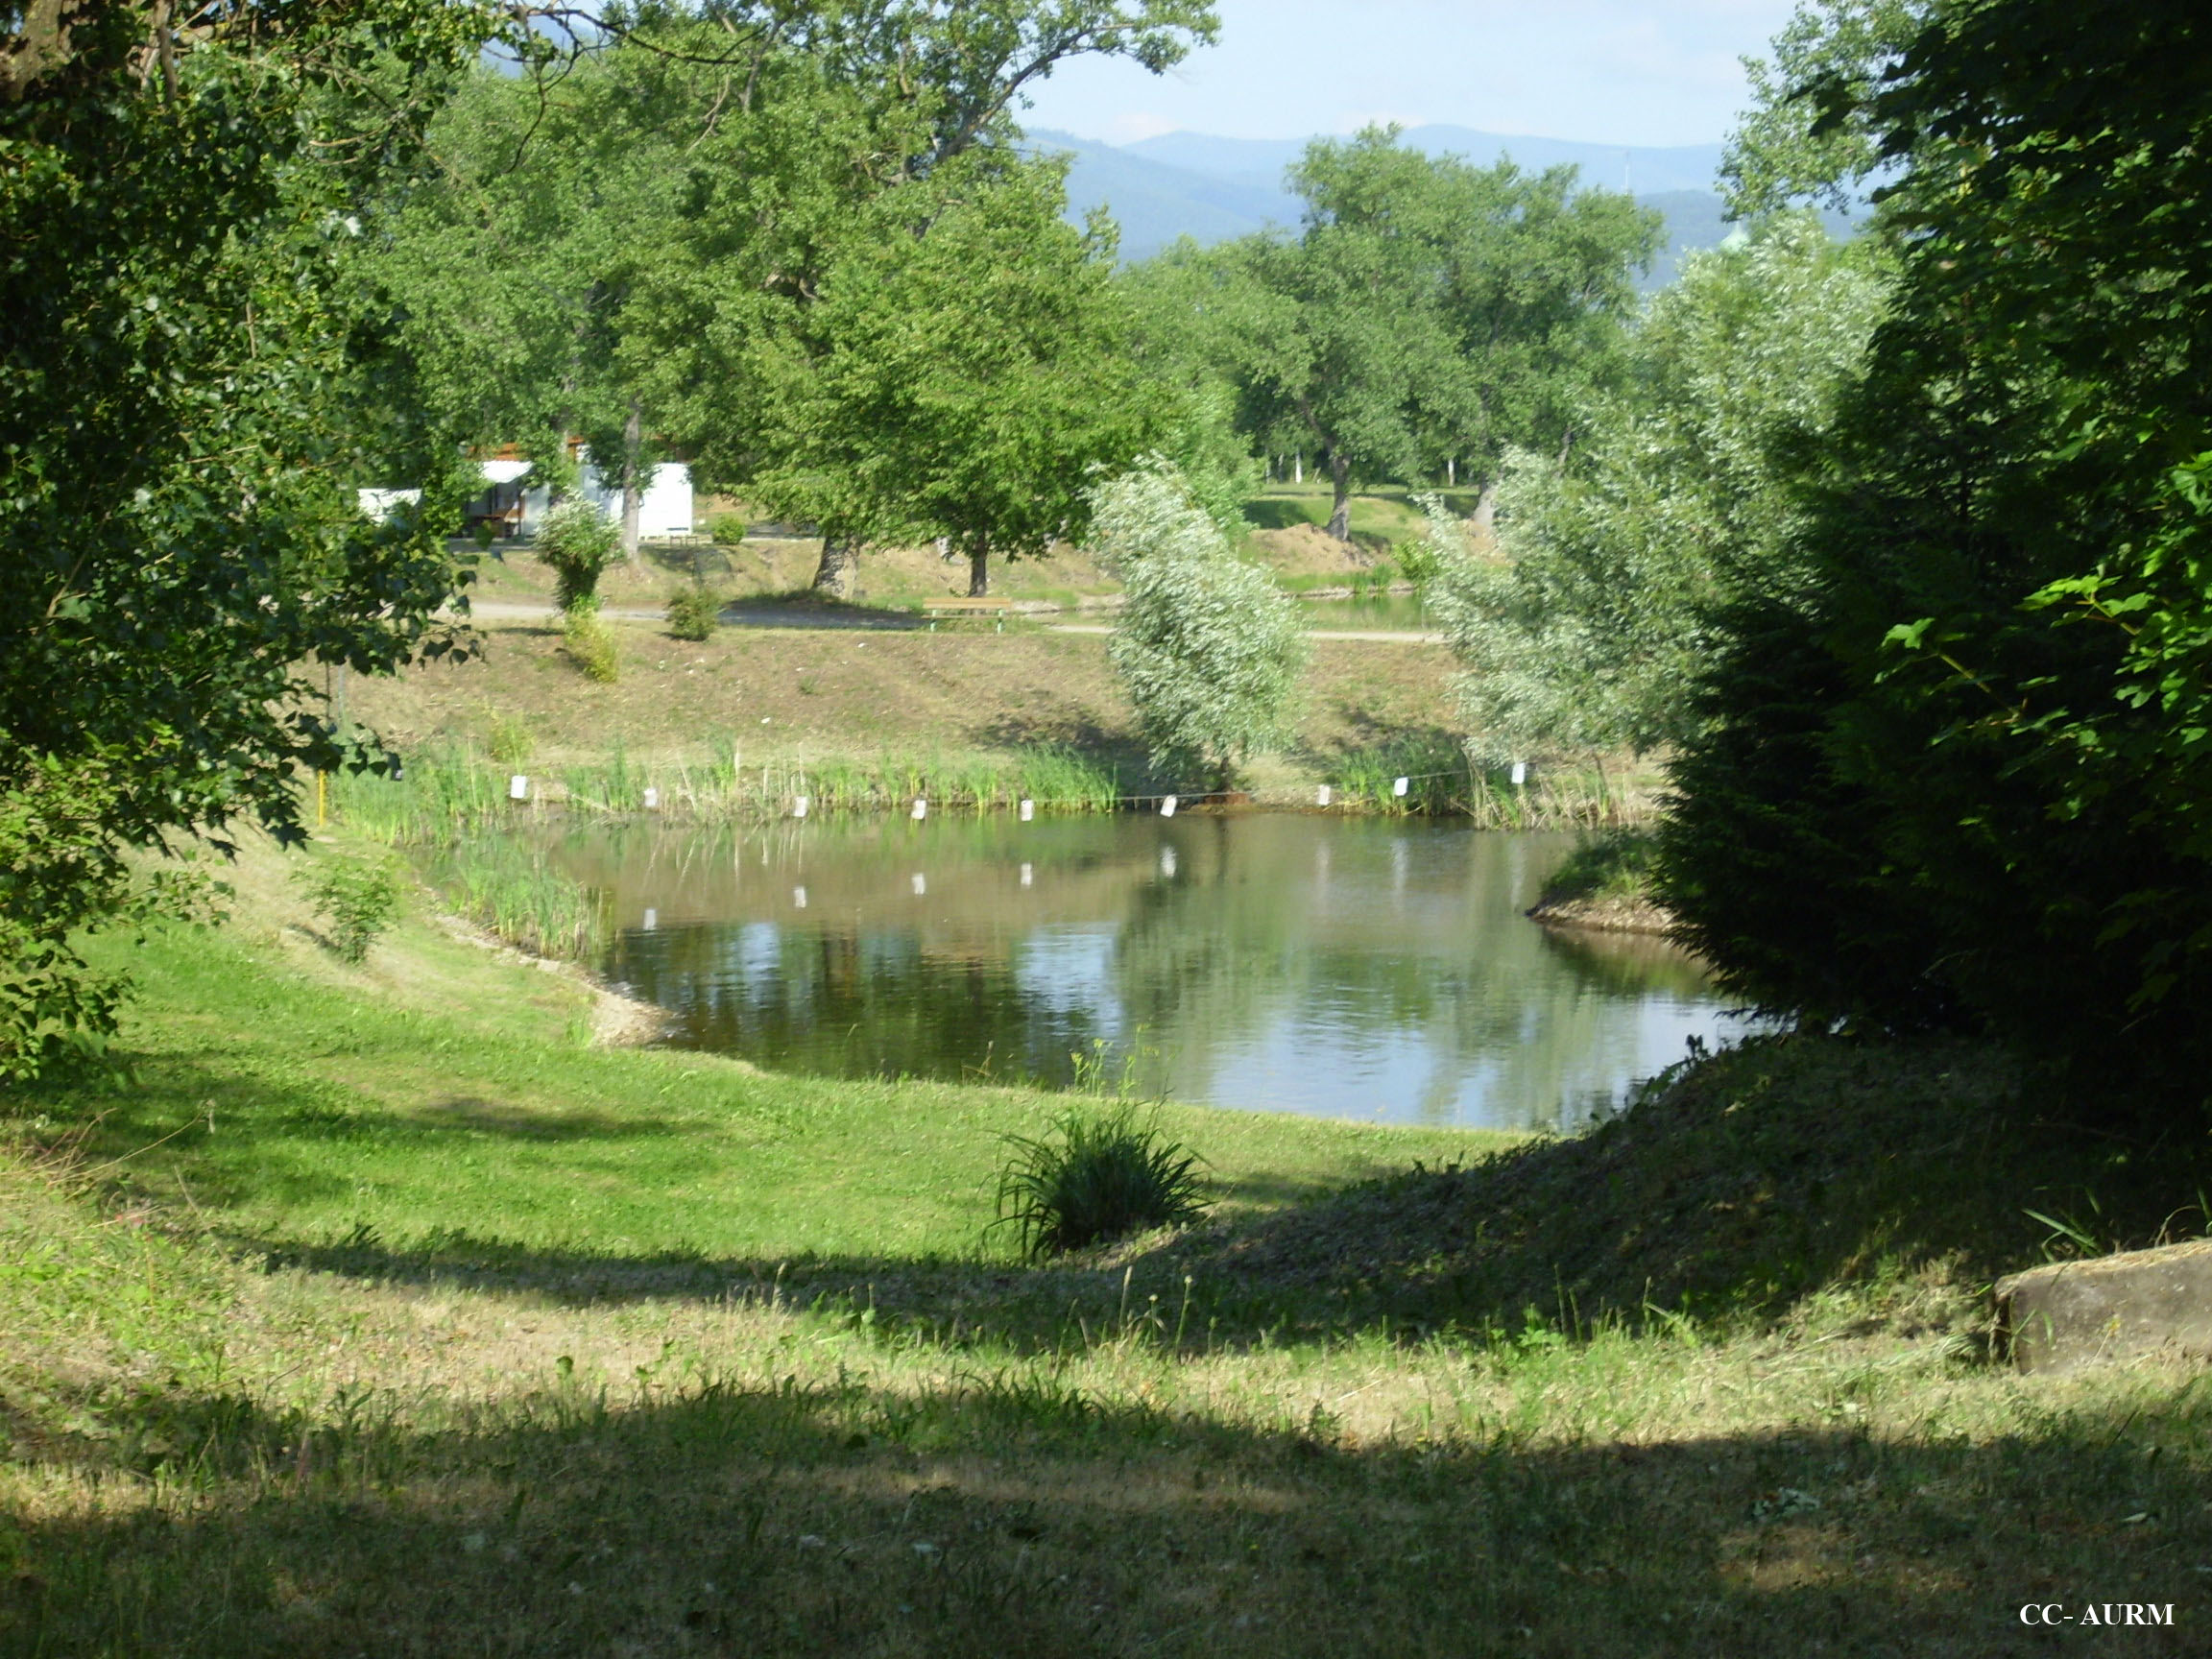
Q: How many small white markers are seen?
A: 9